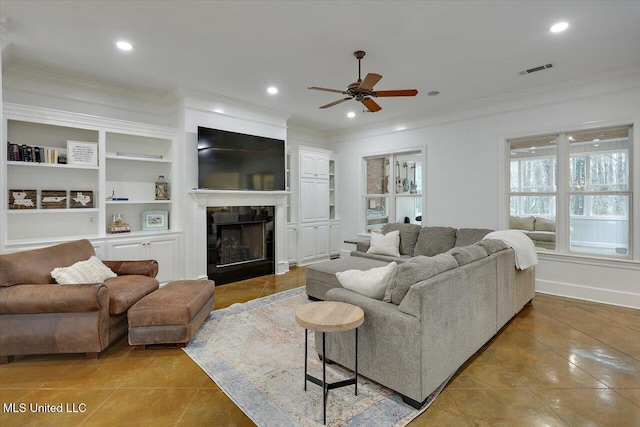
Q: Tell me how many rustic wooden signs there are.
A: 3